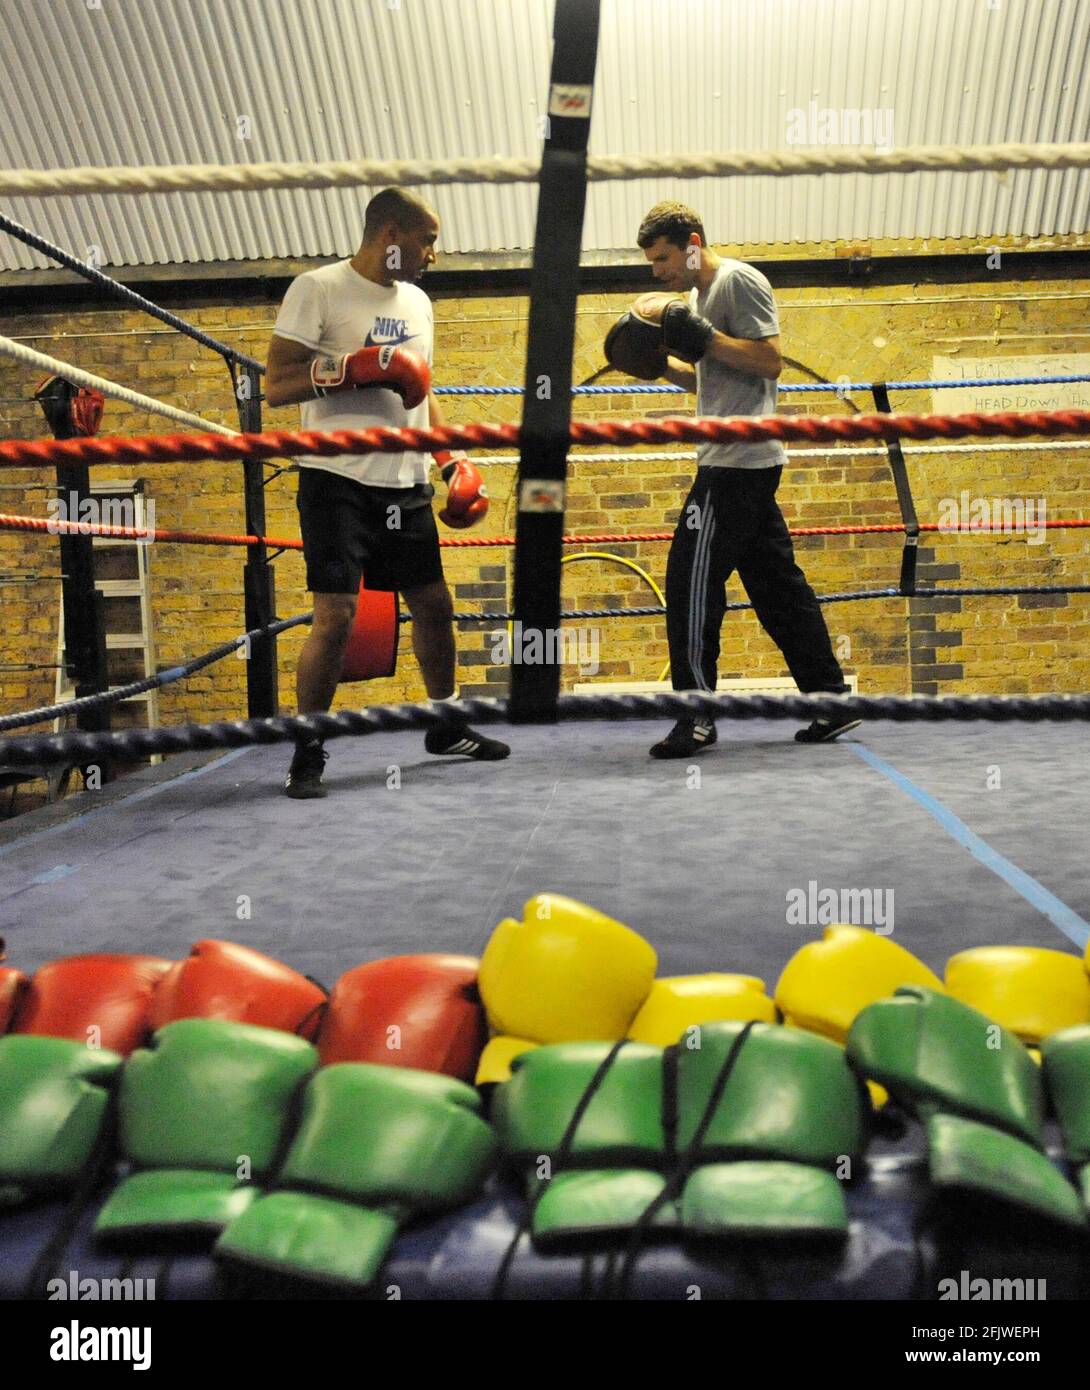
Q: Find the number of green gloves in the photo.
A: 7